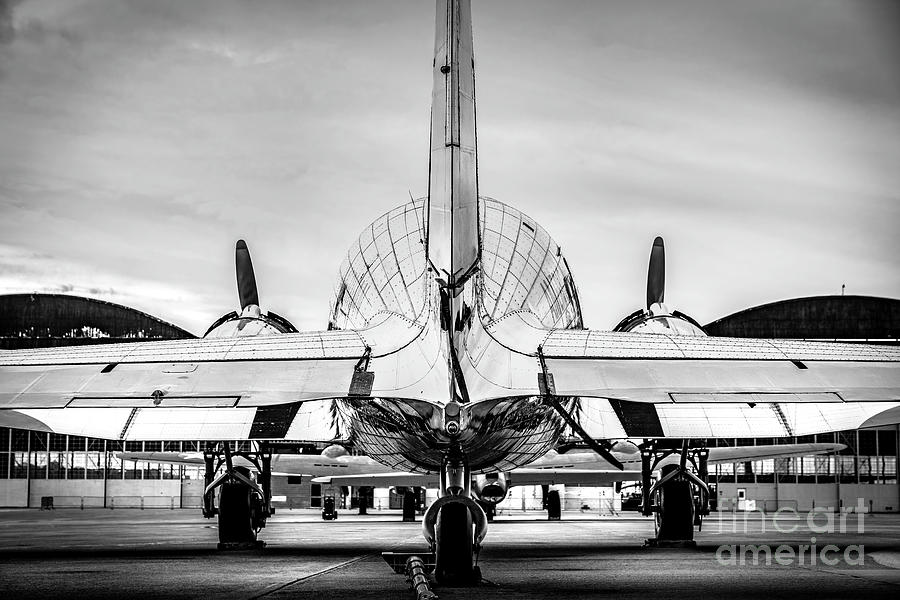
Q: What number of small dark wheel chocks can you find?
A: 2